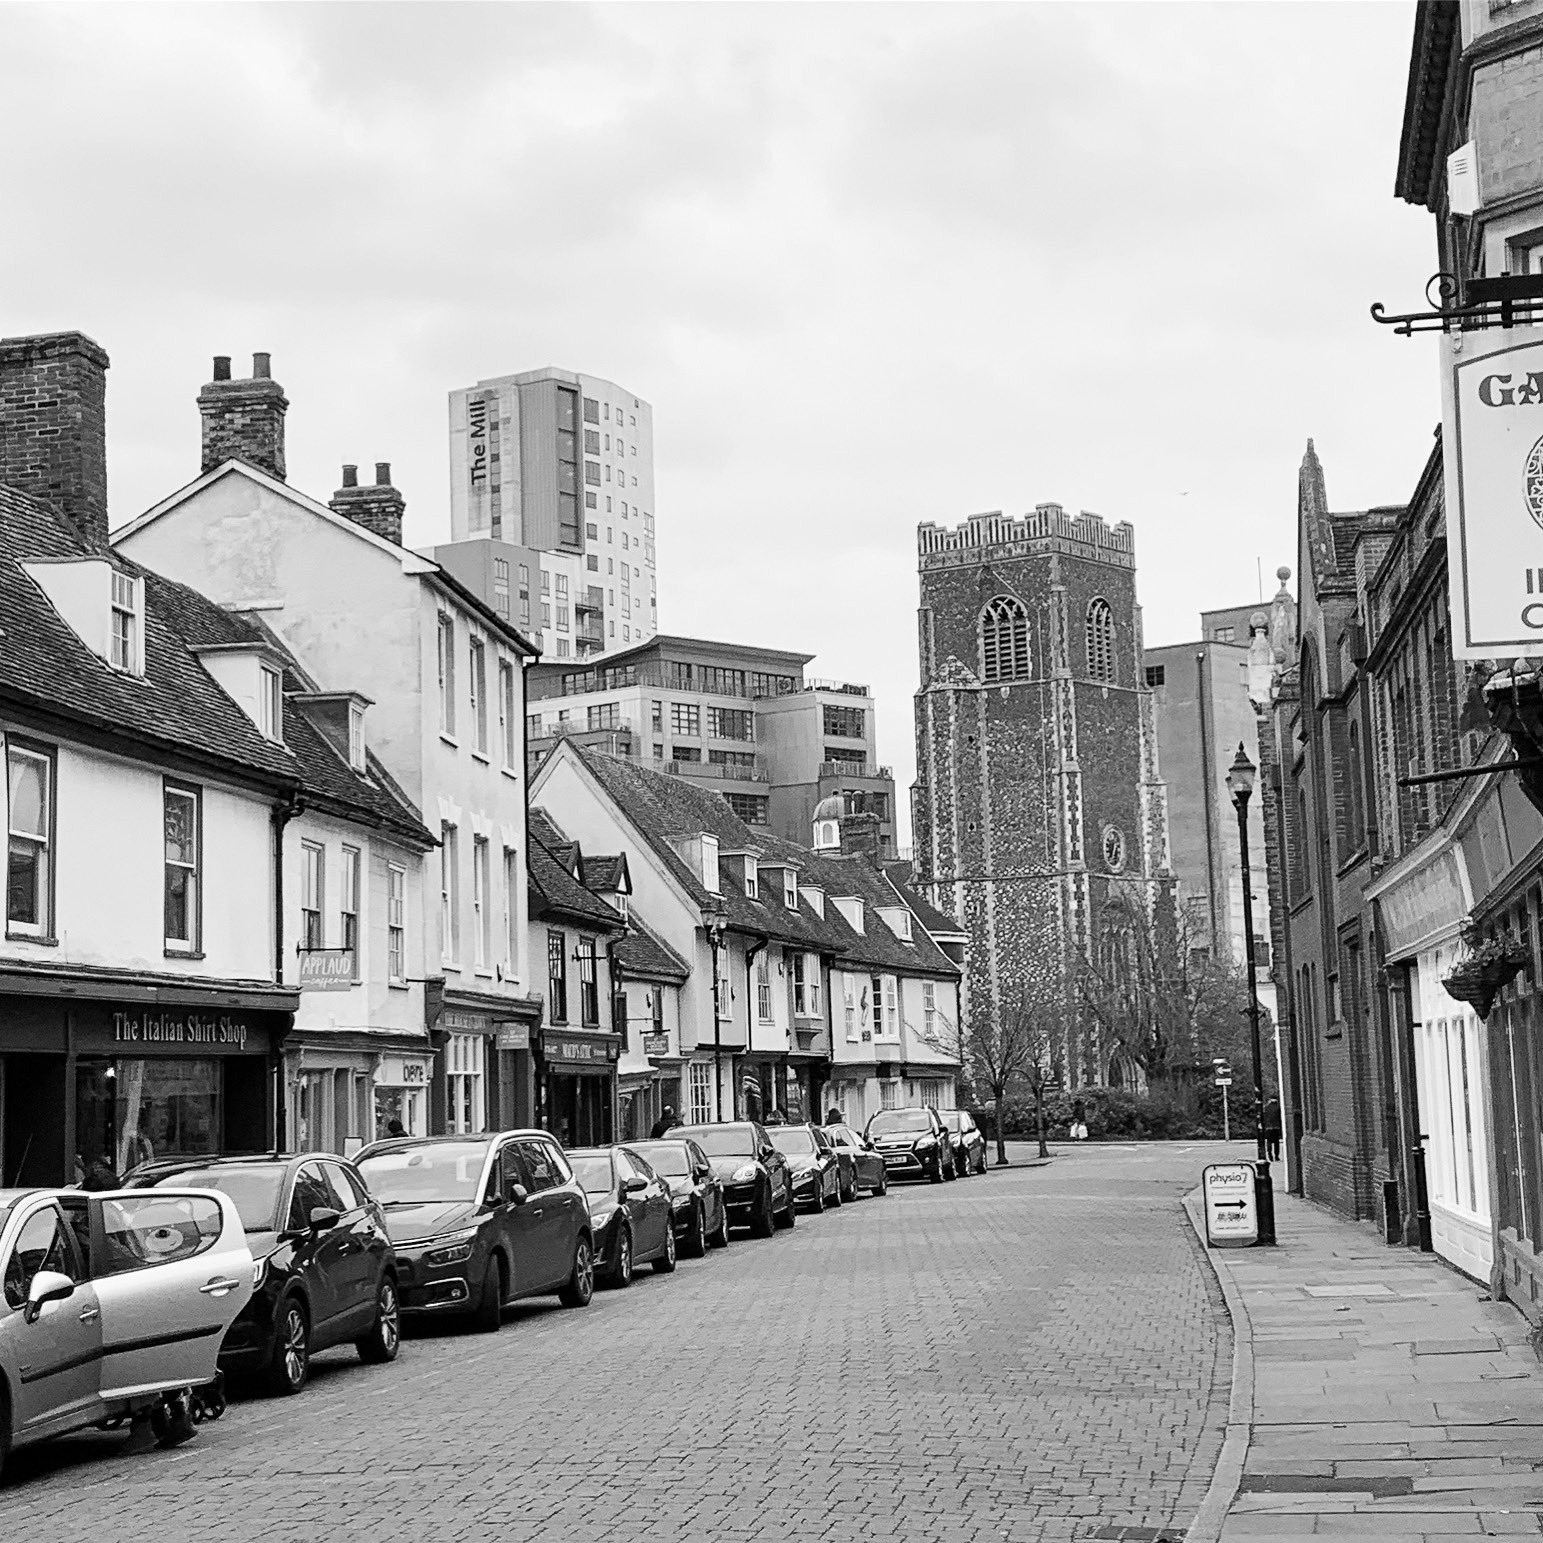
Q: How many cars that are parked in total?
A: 10